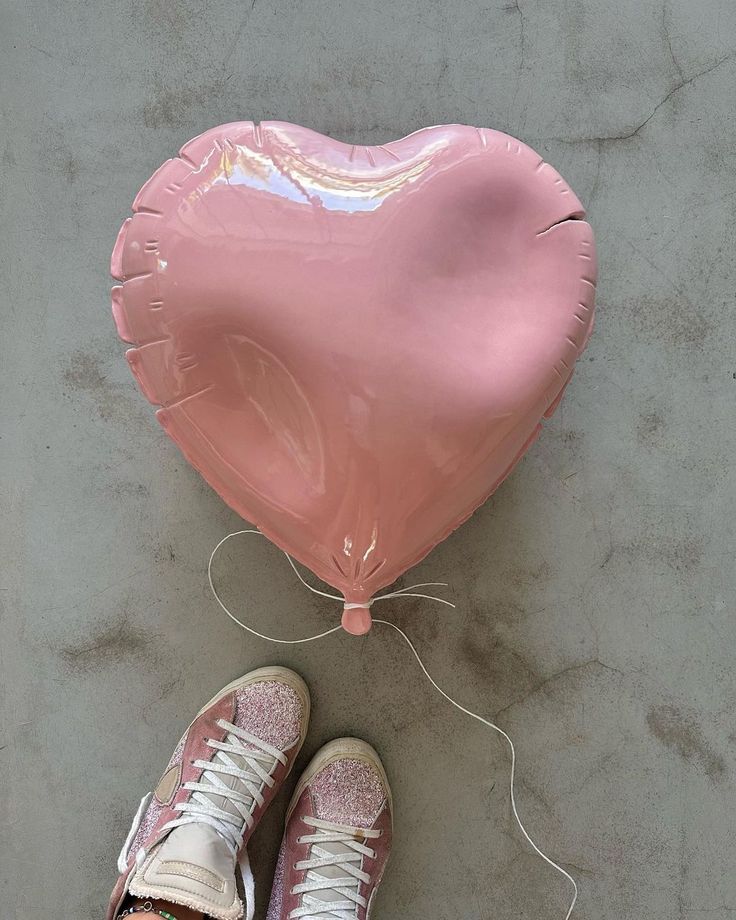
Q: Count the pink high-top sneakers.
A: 2